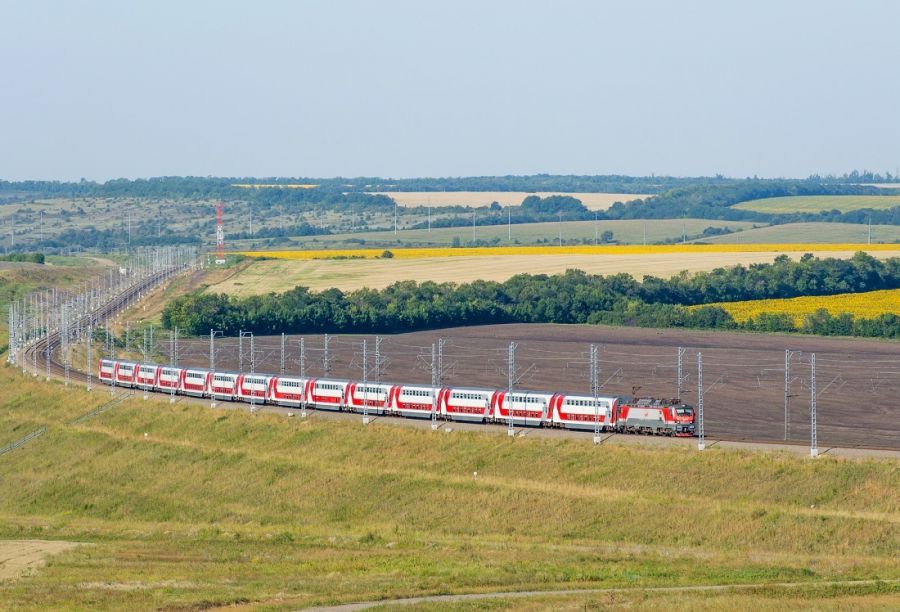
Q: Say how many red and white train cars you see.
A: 14